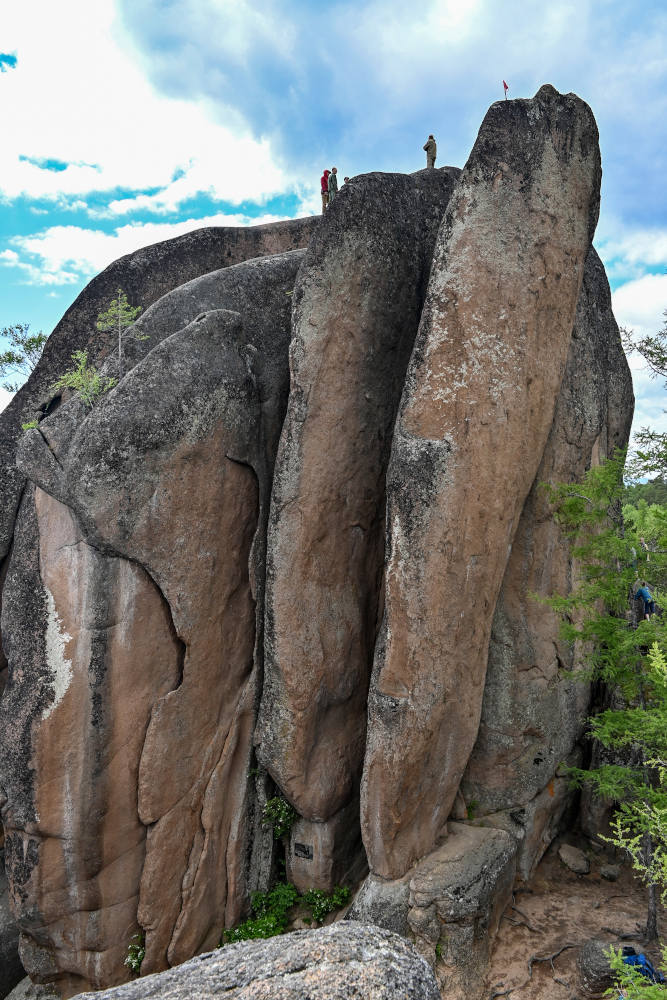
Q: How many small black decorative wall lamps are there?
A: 0